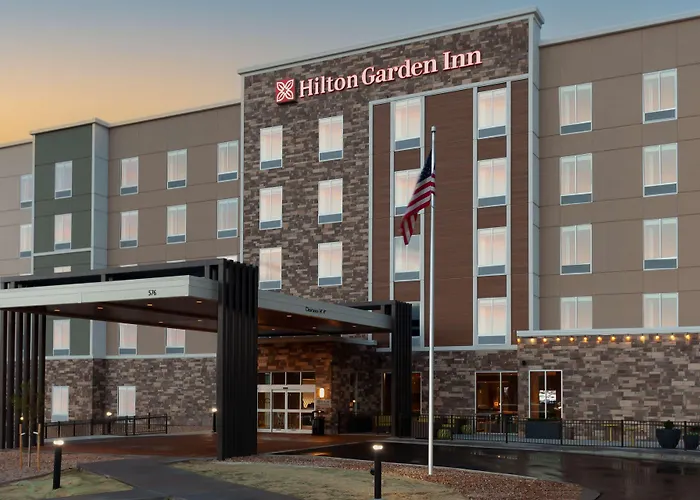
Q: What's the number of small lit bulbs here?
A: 13